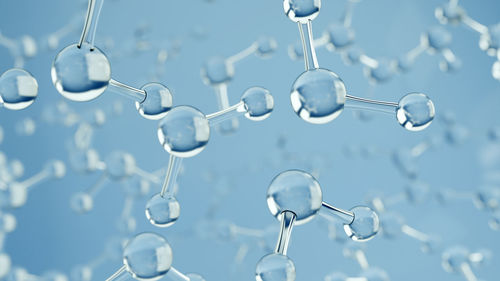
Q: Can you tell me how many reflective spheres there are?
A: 13